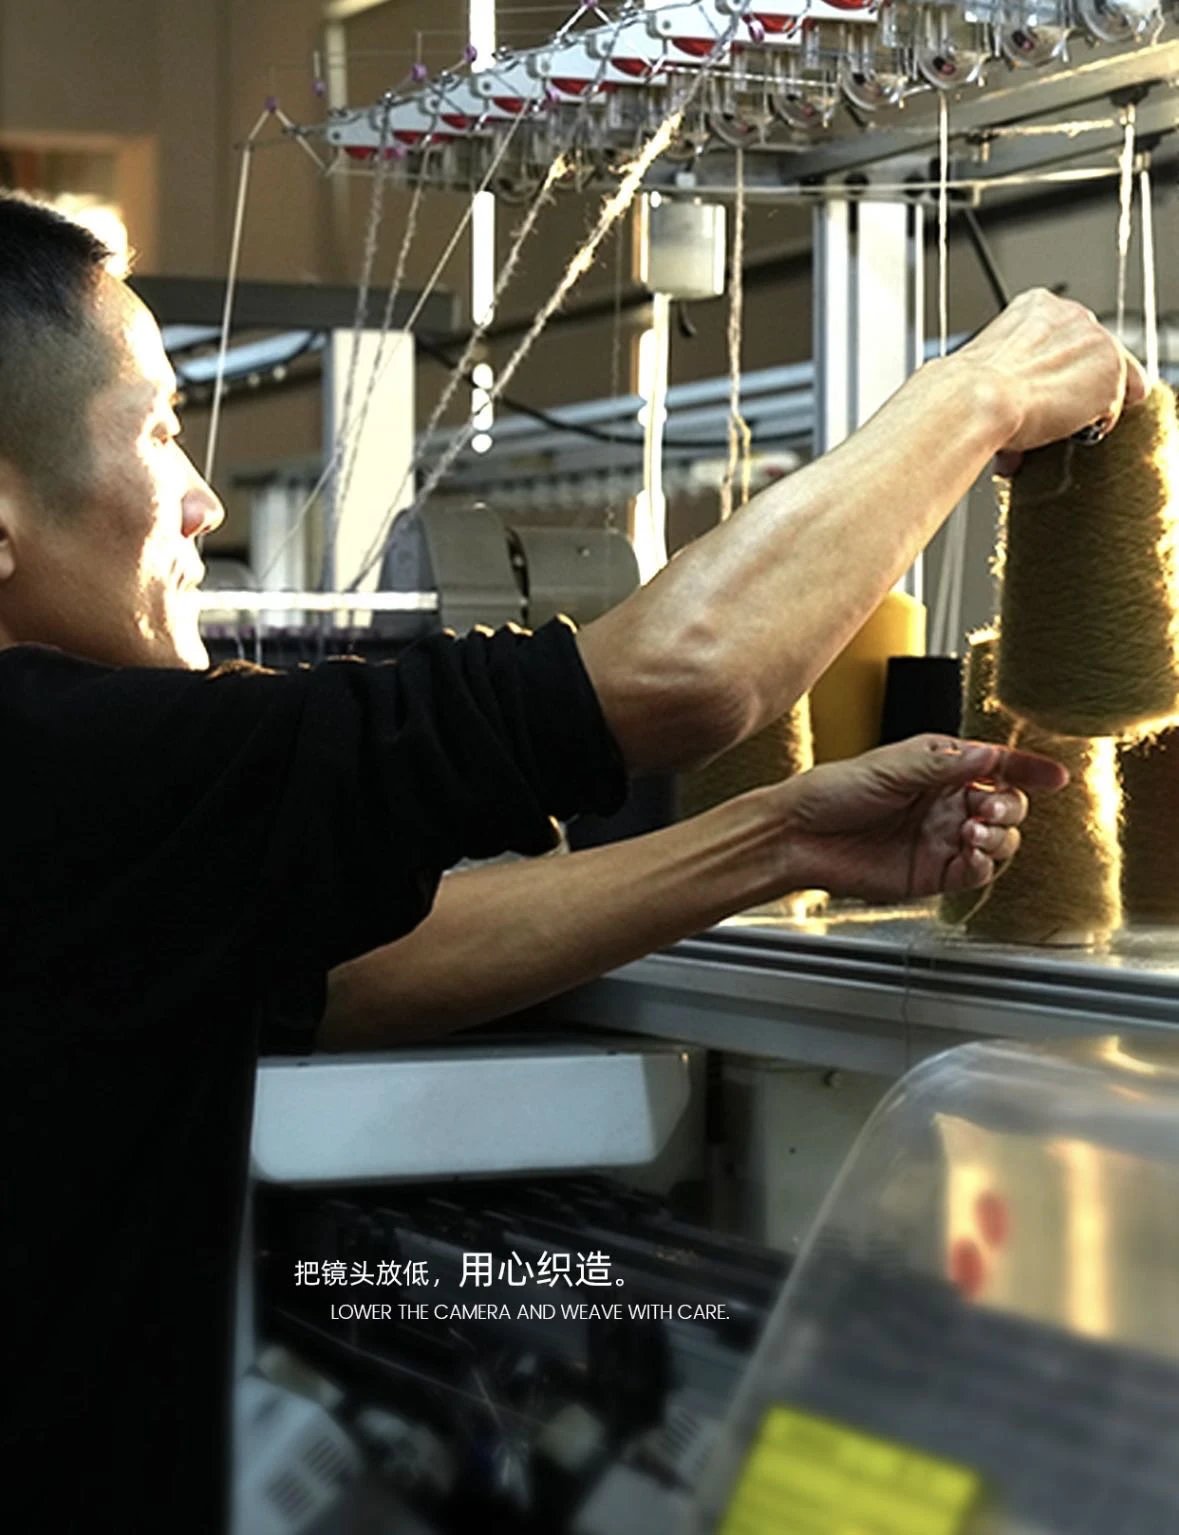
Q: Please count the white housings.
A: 9